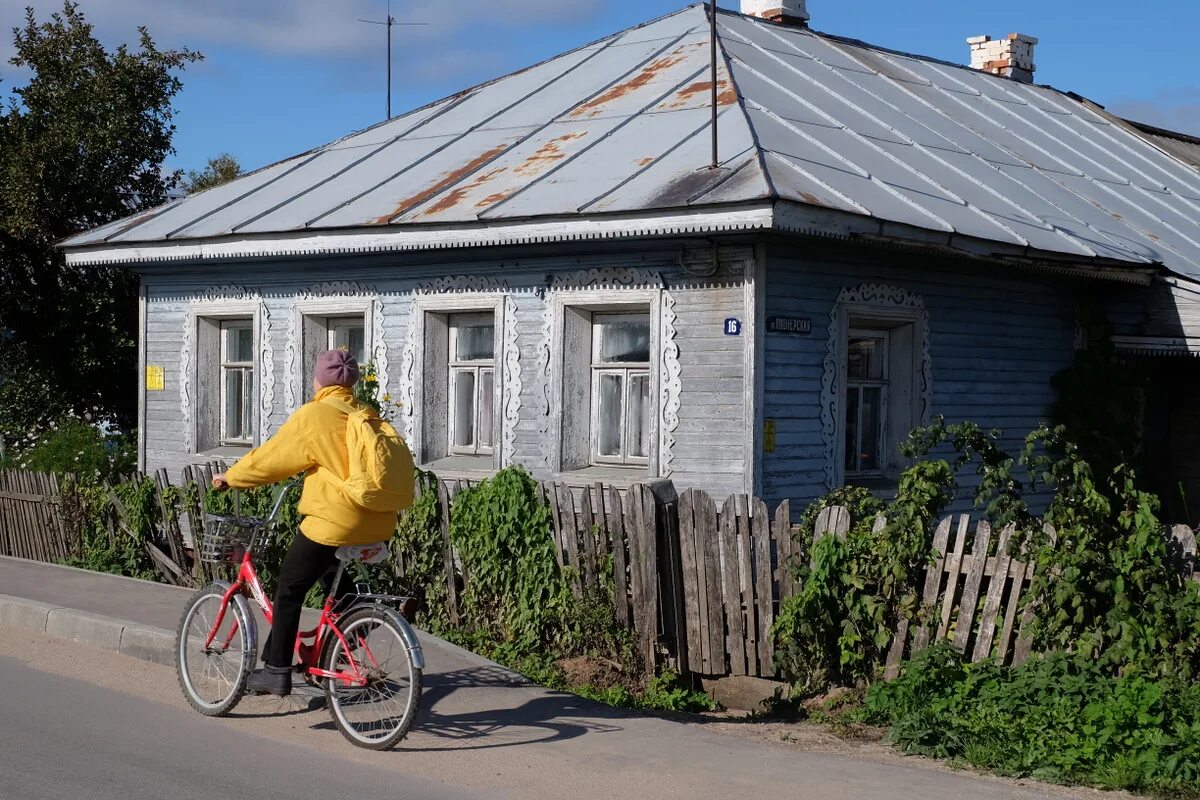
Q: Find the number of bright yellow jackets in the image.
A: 1